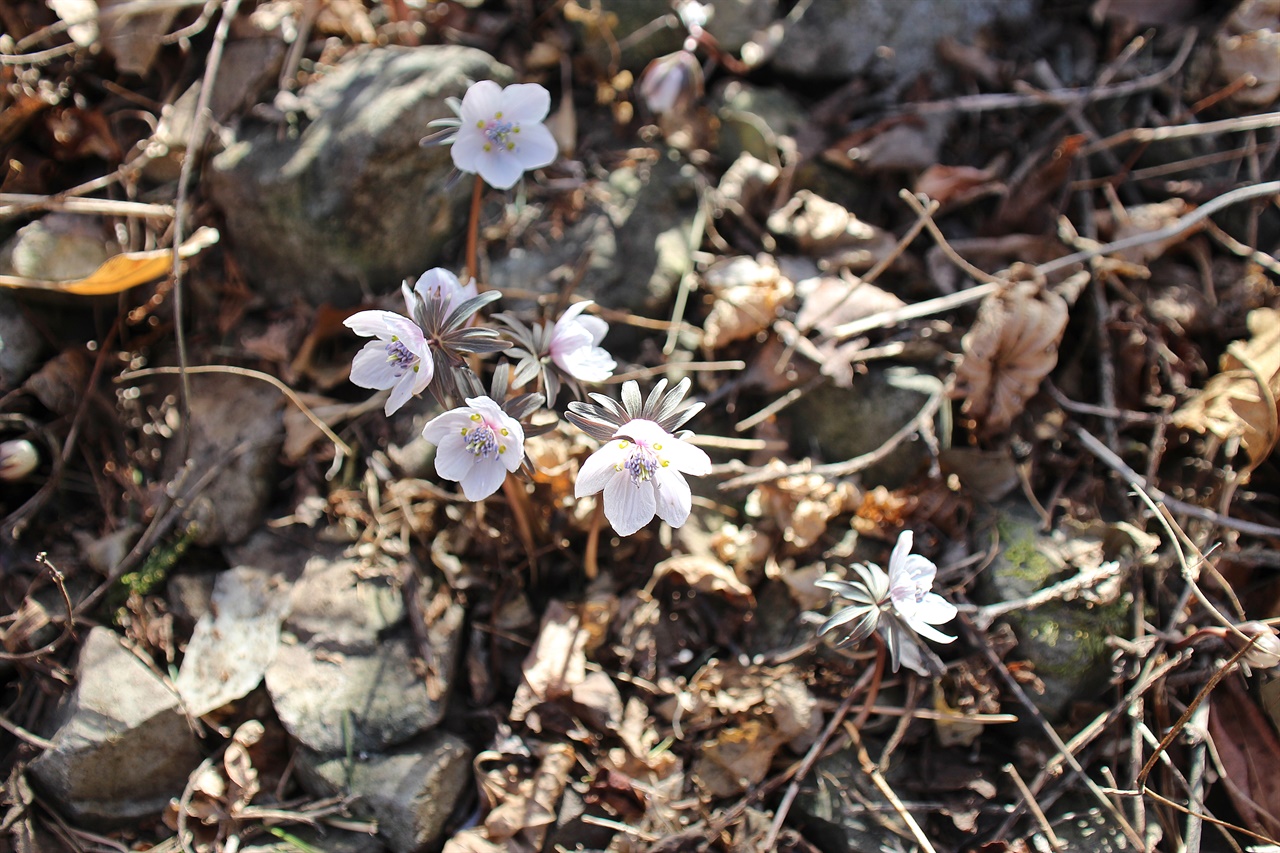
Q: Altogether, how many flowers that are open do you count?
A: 7